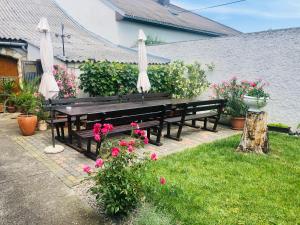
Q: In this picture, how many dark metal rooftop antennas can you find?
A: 1